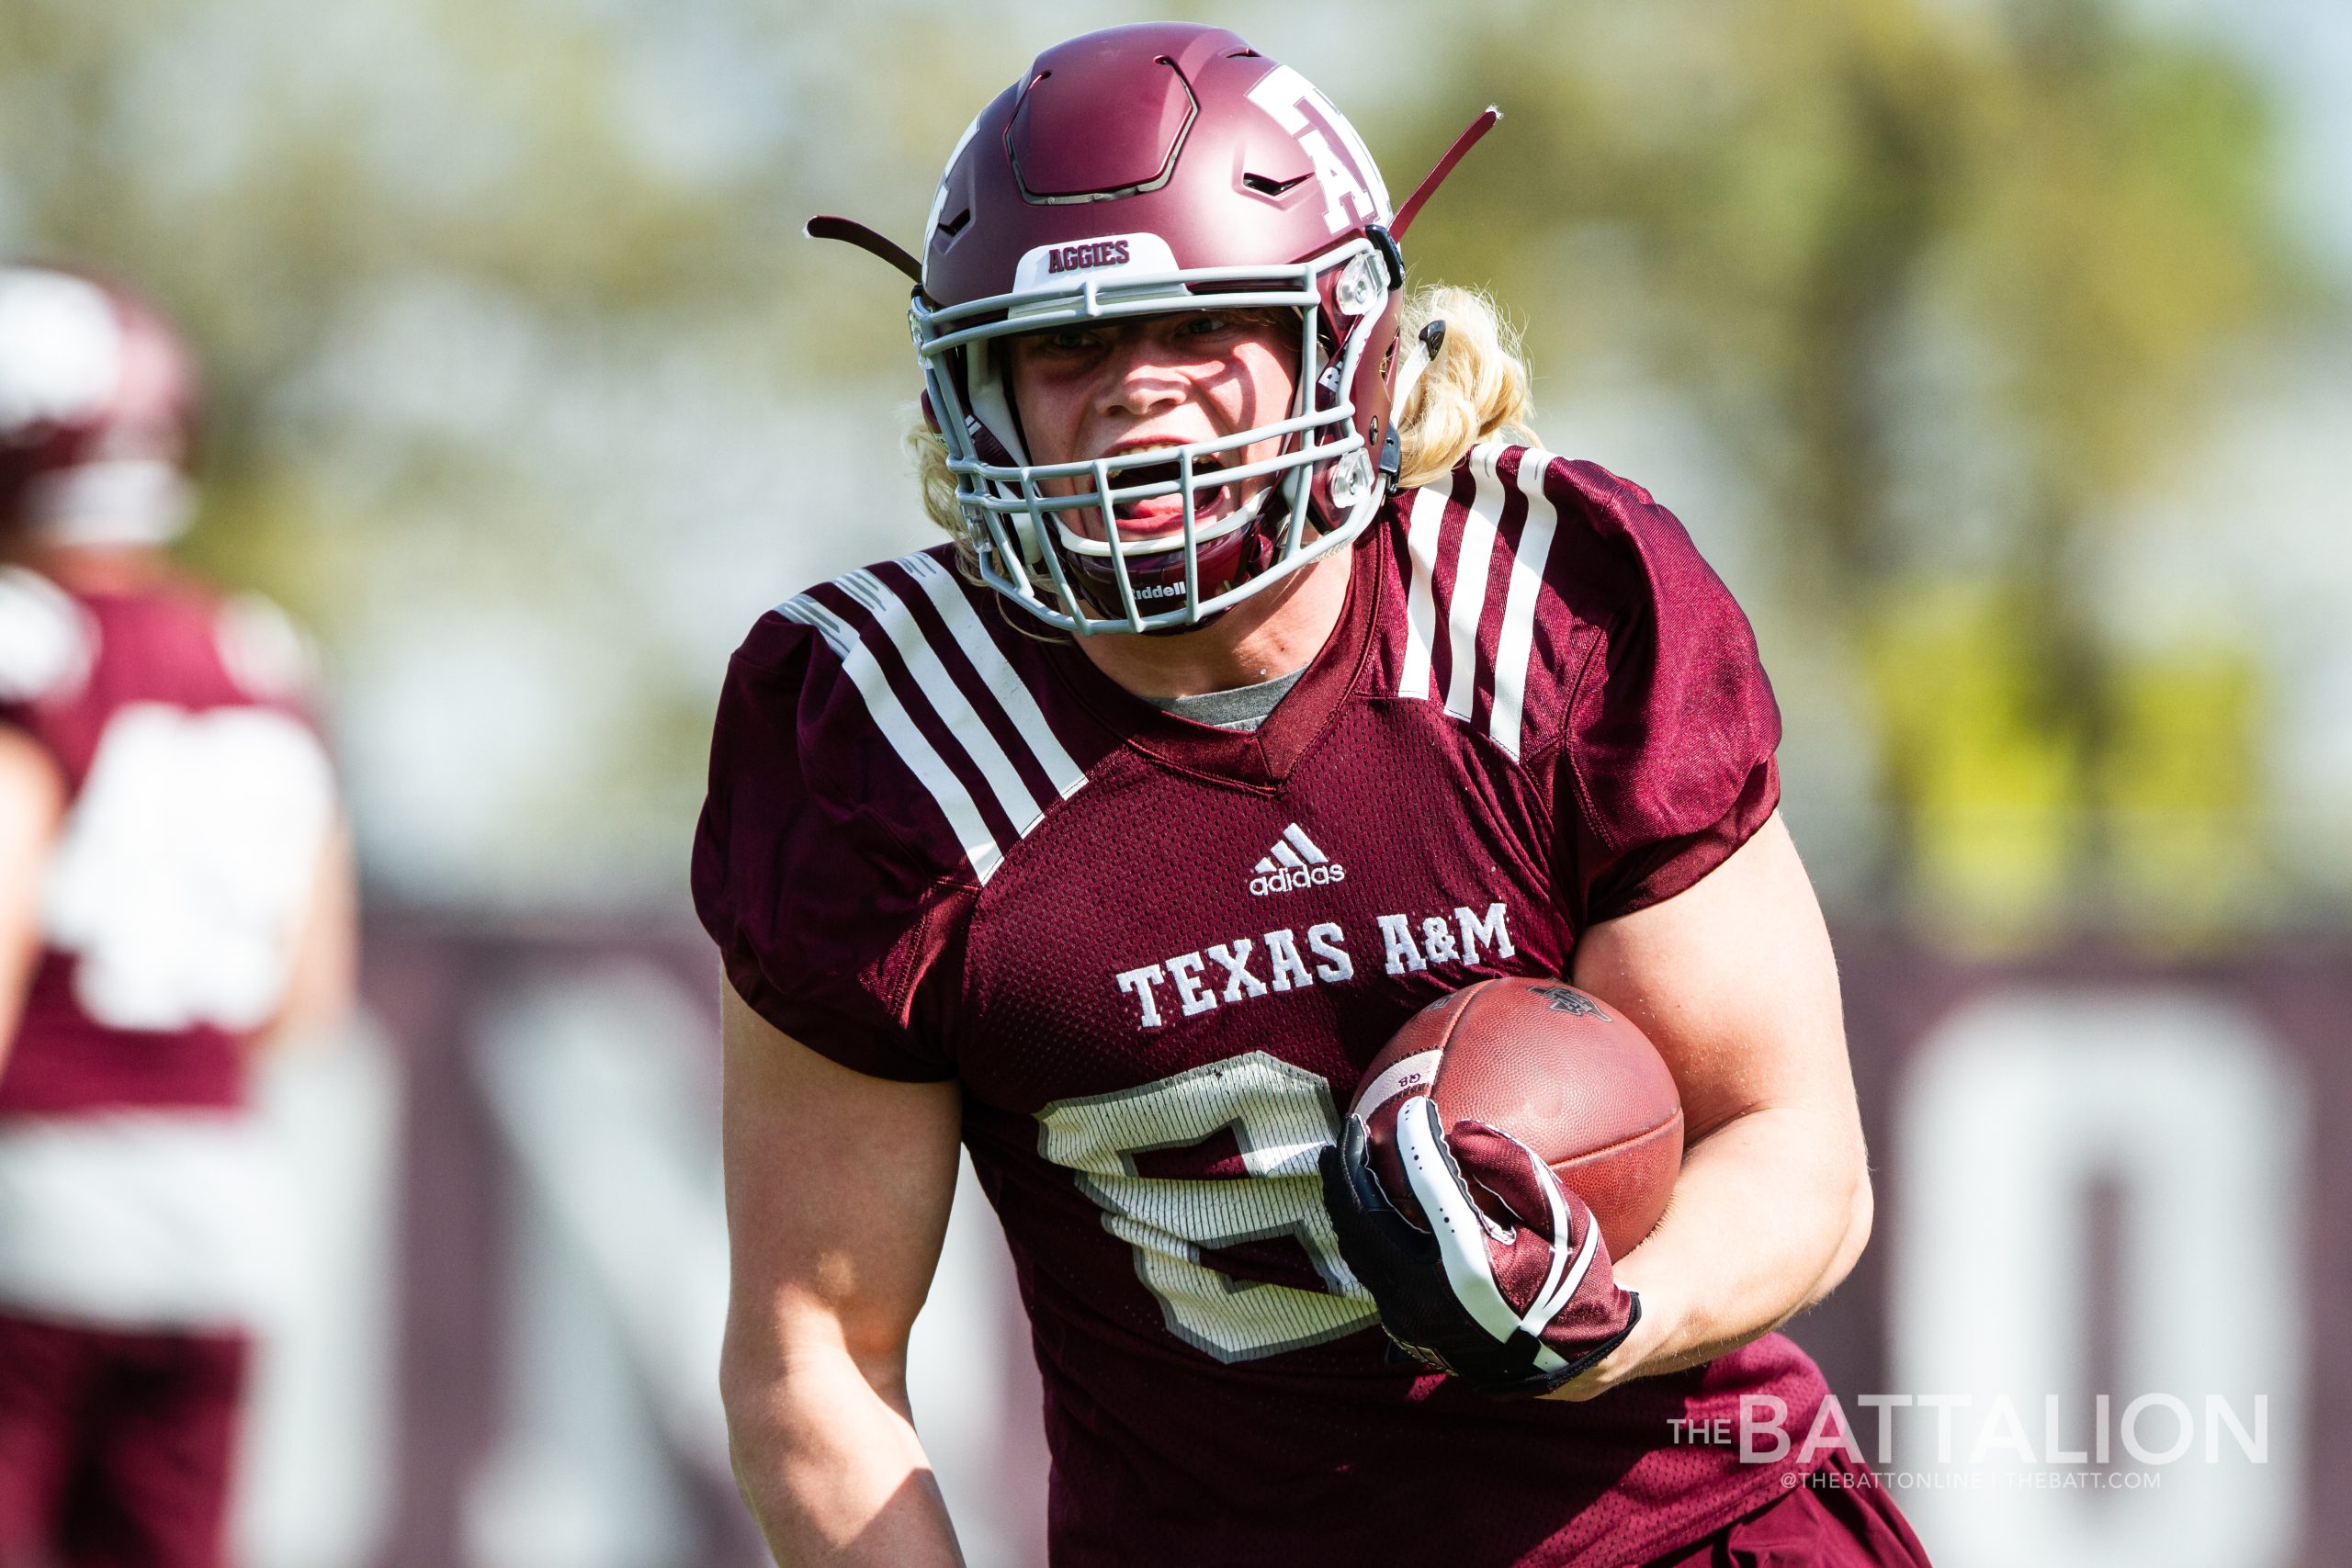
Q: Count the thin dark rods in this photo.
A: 2